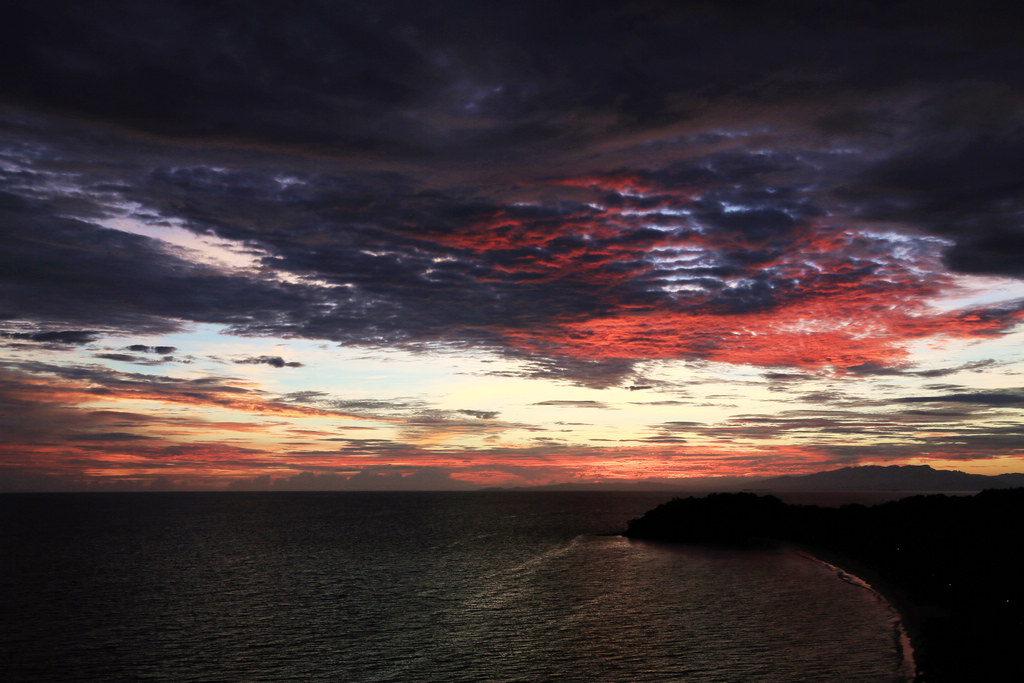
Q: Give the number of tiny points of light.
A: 3